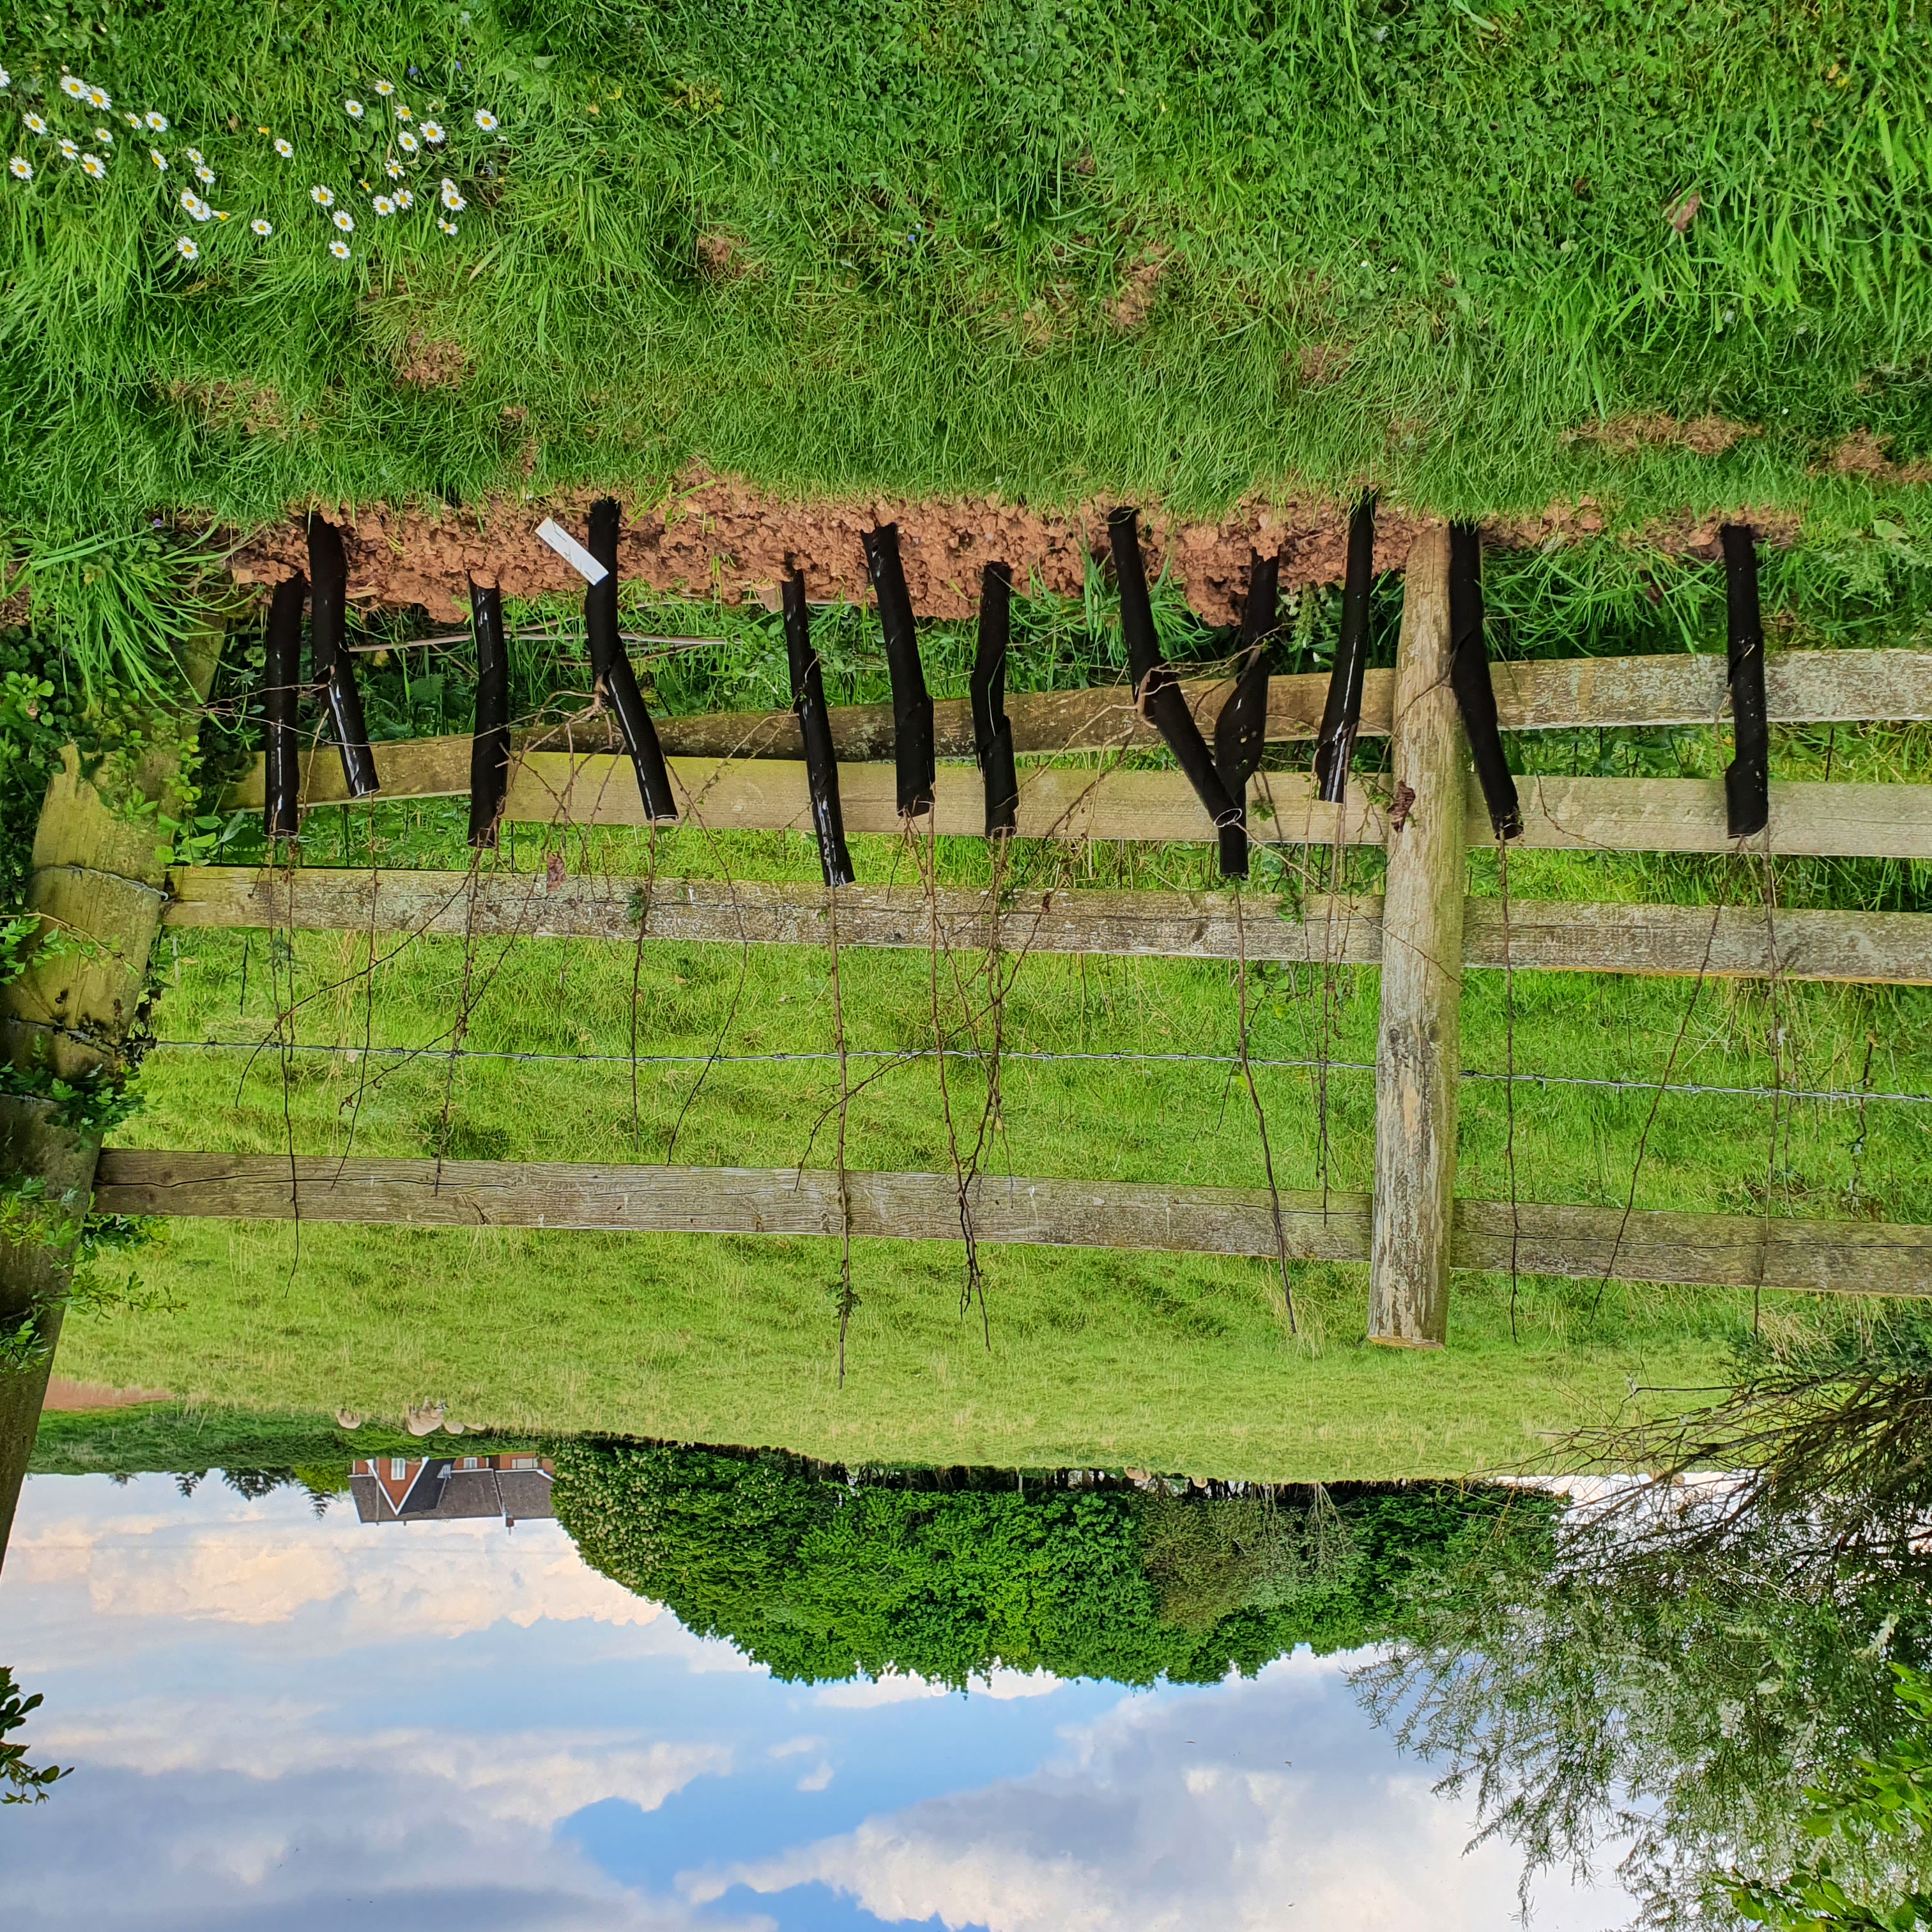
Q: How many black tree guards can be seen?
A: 12